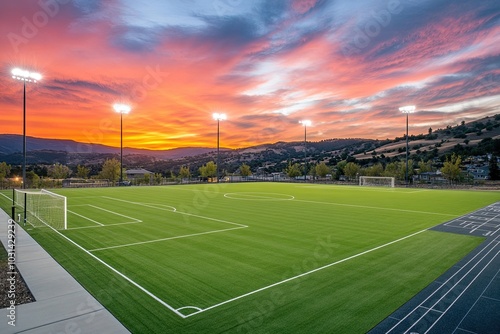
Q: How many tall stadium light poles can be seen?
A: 5